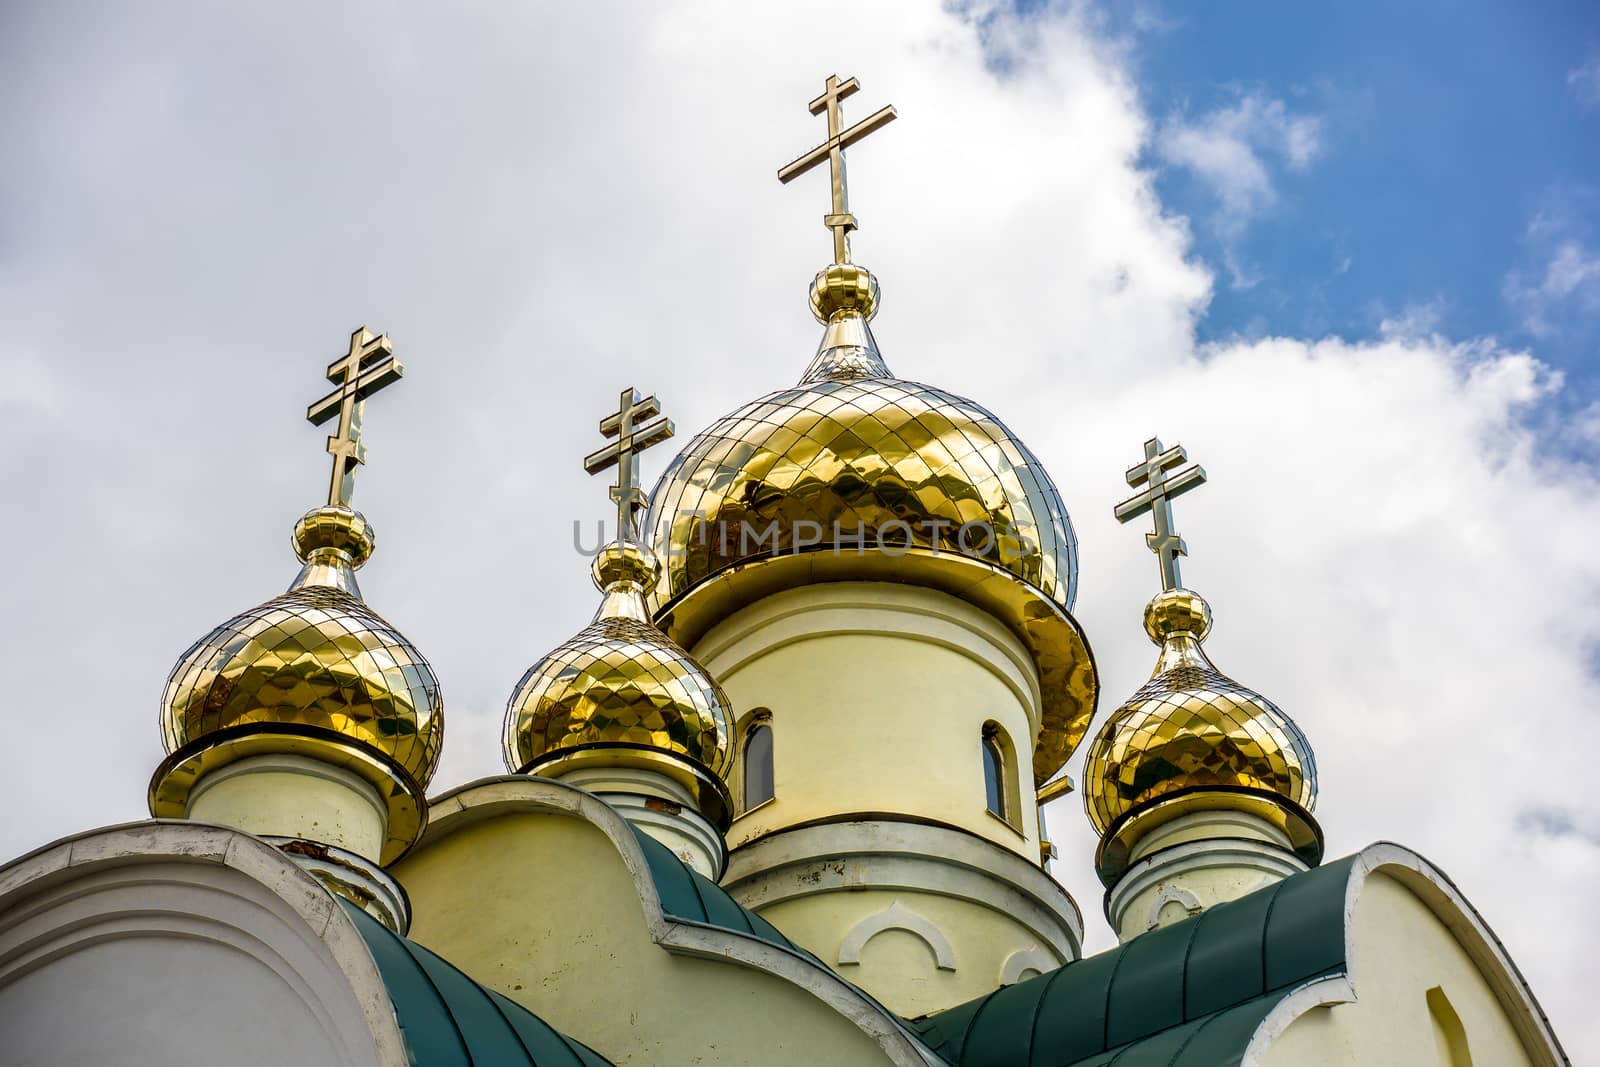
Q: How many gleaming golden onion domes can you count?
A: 4